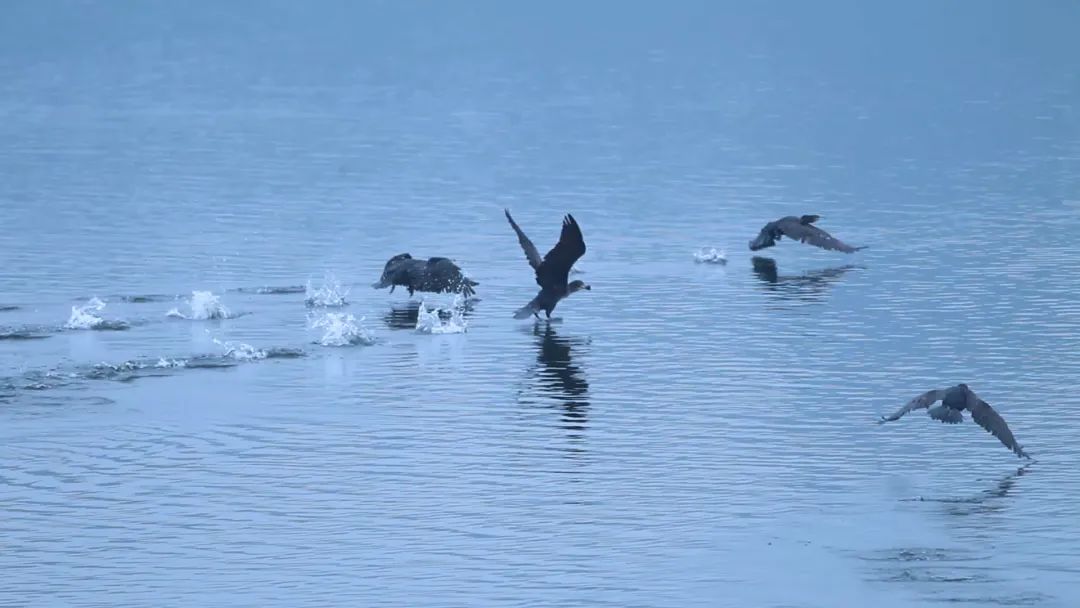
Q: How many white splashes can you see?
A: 7